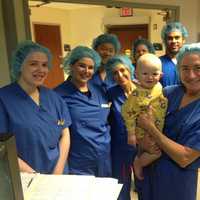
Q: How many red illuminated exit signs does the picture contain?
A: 1